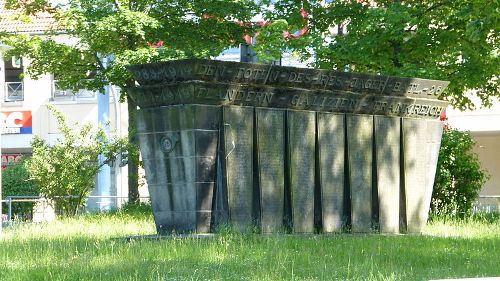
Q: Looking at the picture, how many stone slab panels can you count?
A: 7